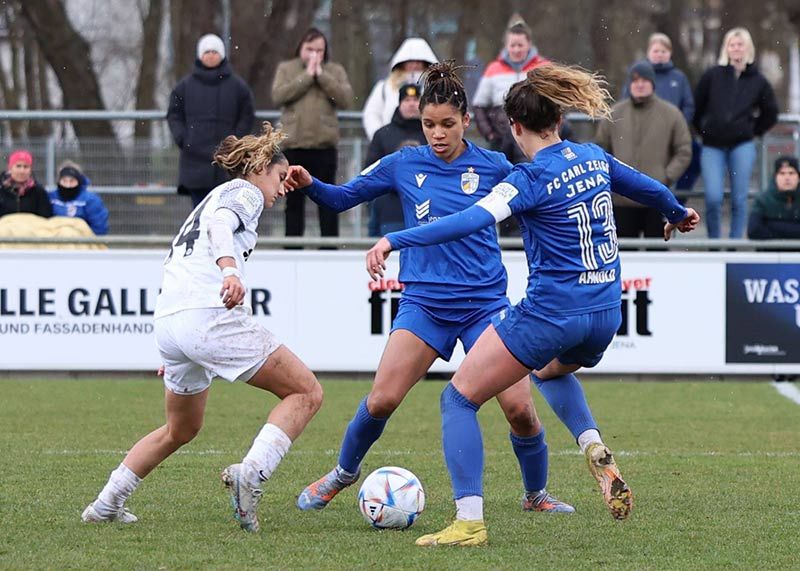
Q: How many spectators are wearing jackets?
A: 11